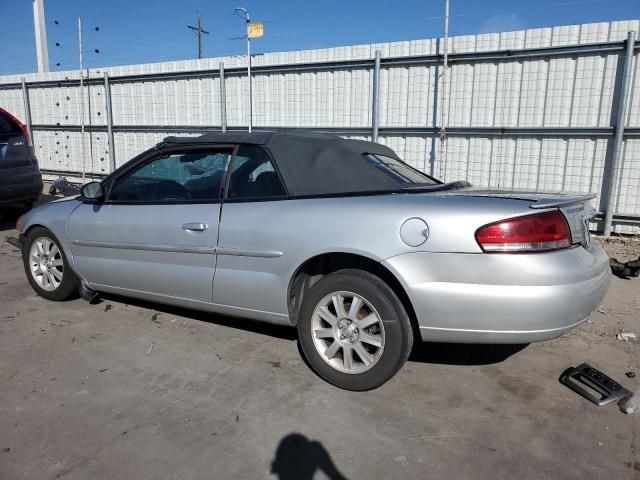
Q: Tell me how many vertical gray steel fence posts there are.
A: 5